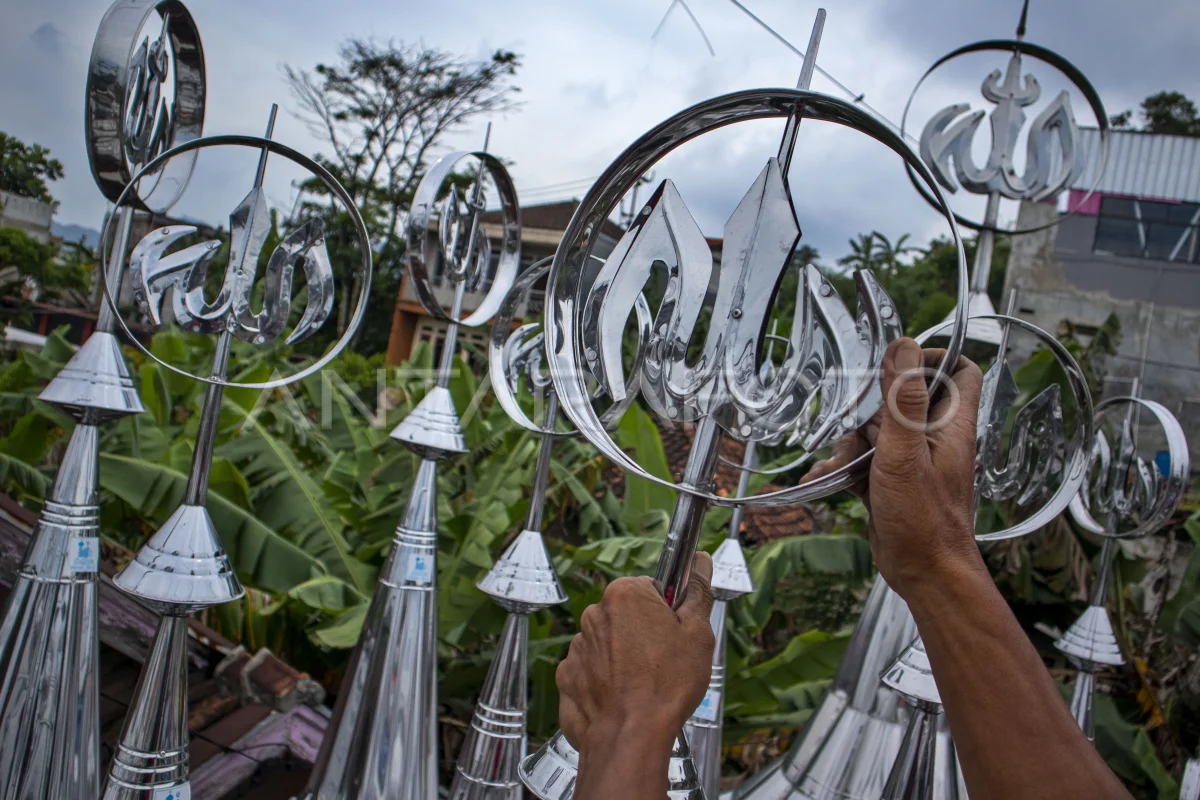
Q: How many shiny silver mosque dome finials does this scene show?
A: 9